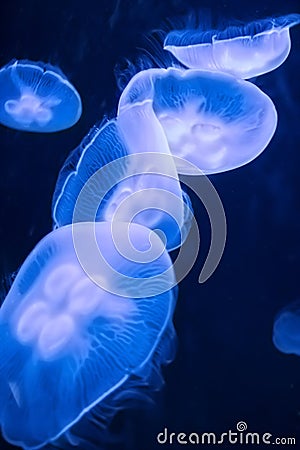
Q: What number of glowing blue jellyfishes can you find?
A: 6